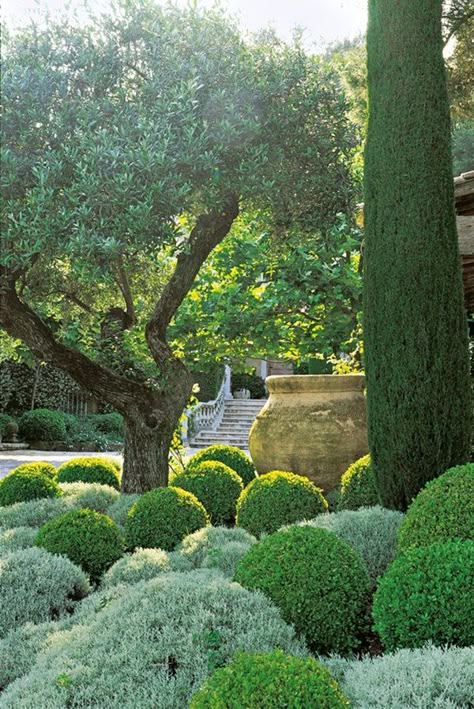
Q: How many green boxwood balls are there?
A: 13